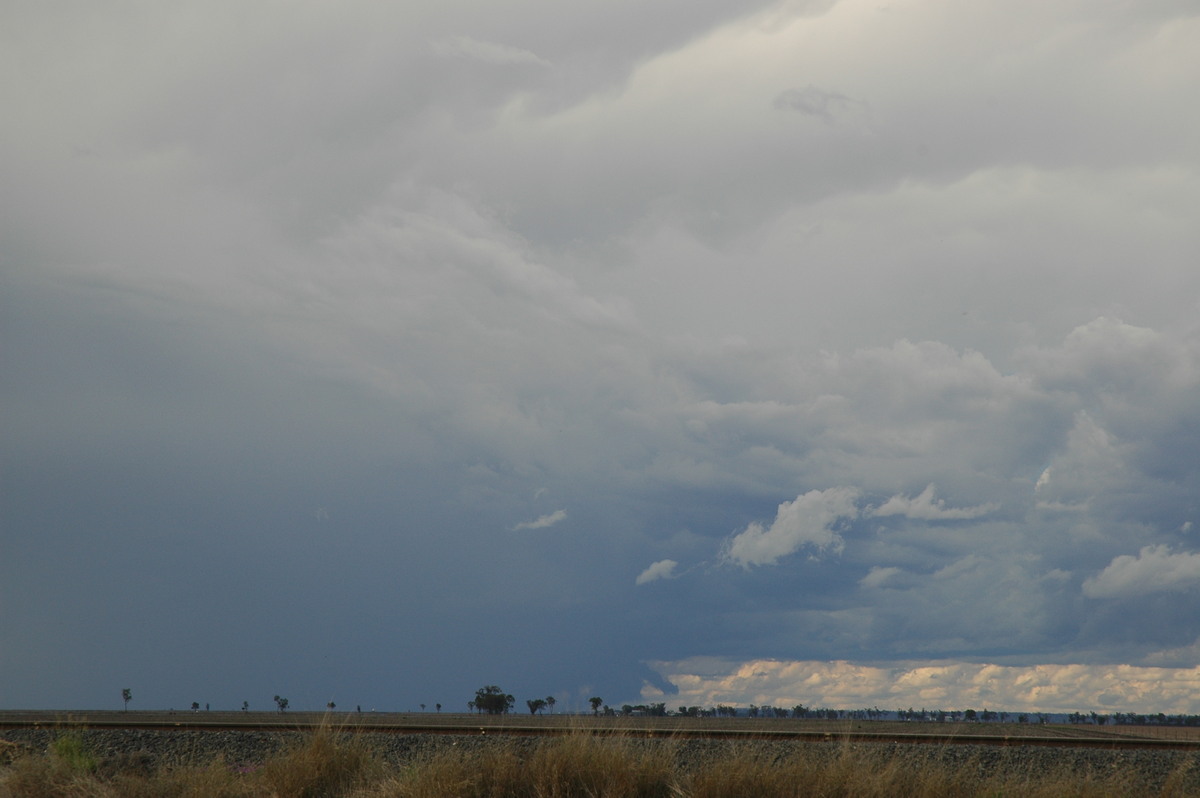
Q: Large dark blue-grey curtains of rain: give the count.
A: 1